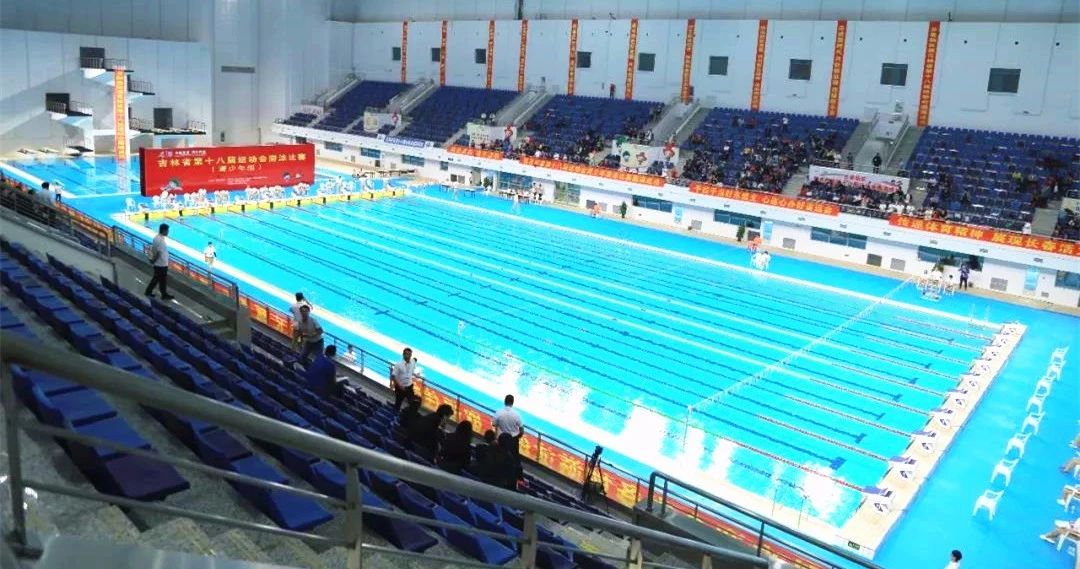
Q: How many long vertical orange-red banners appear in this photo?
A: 11